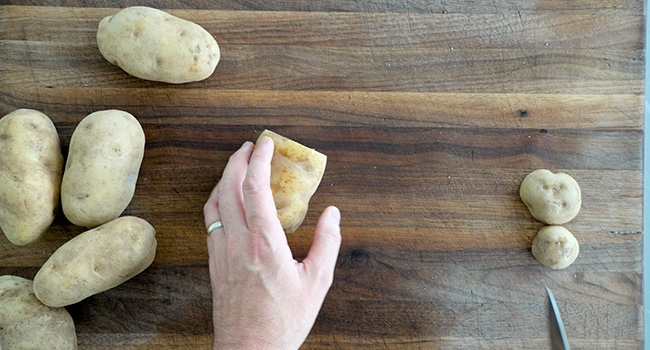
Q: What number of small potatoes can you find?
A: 2